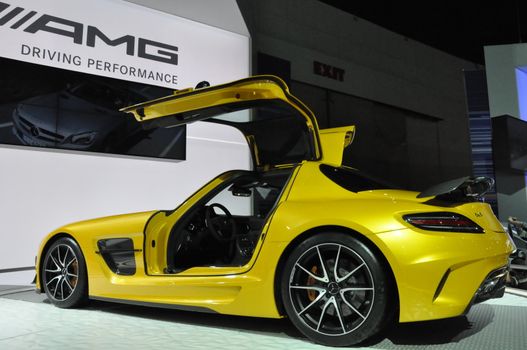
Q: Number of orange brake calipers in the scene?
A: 2